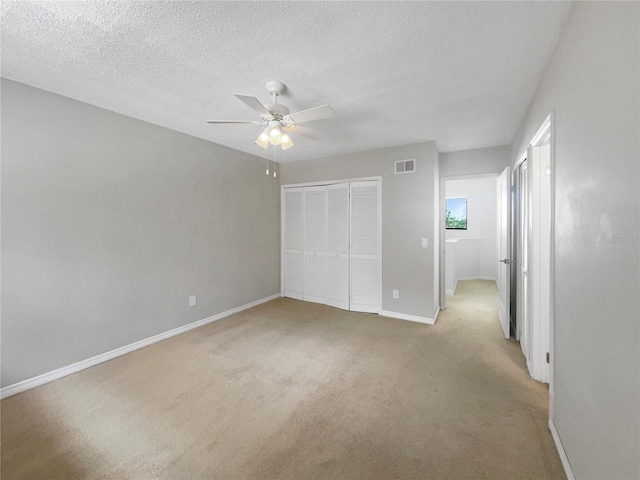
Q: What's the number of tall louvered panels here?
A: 4